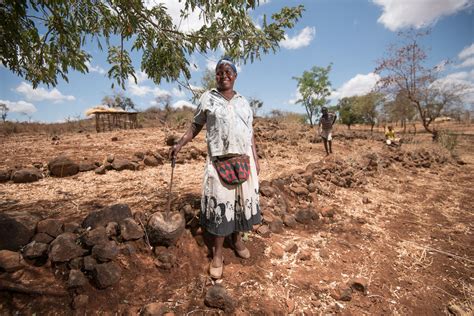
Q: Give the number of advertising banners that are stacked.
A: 0